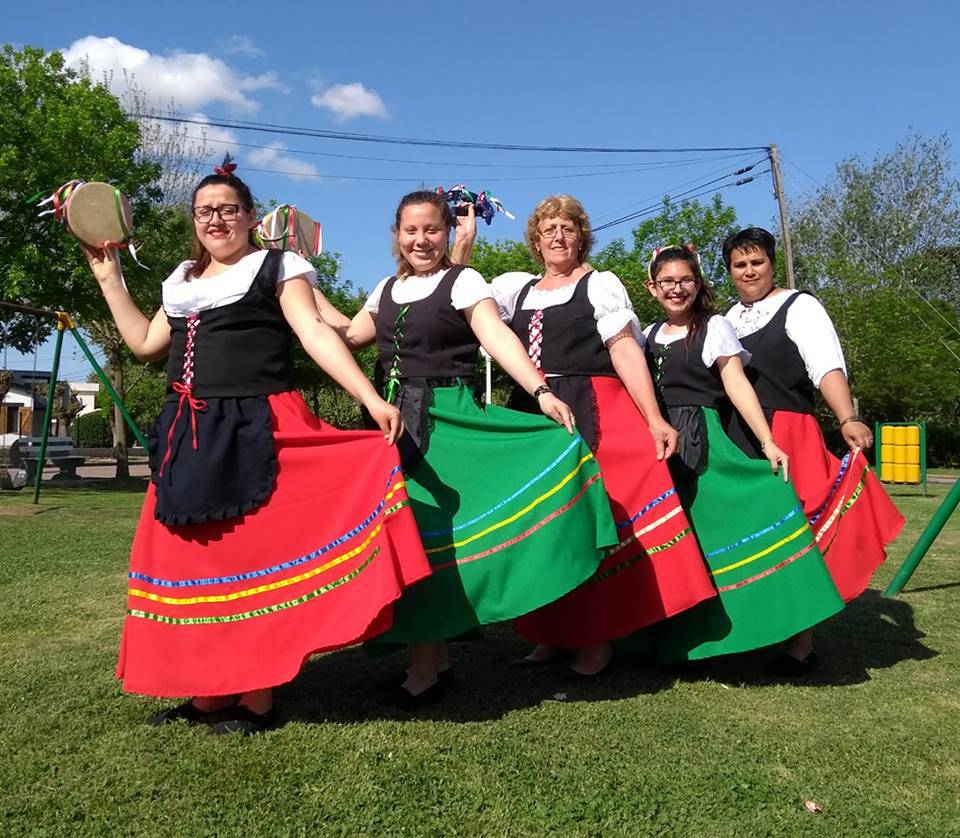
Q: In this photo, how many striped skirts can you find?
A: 5